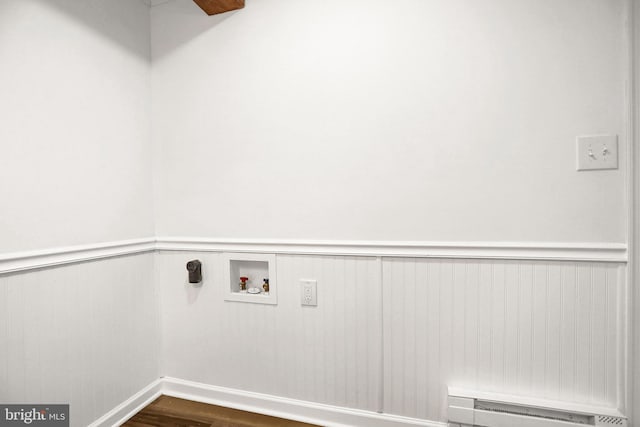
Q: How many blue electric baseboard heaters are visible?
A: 0